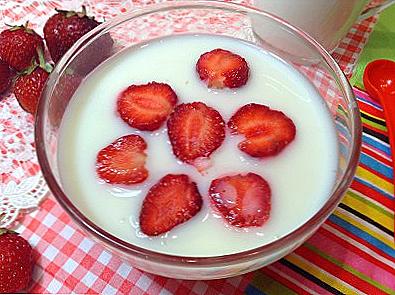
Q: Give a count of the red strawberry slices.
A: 7